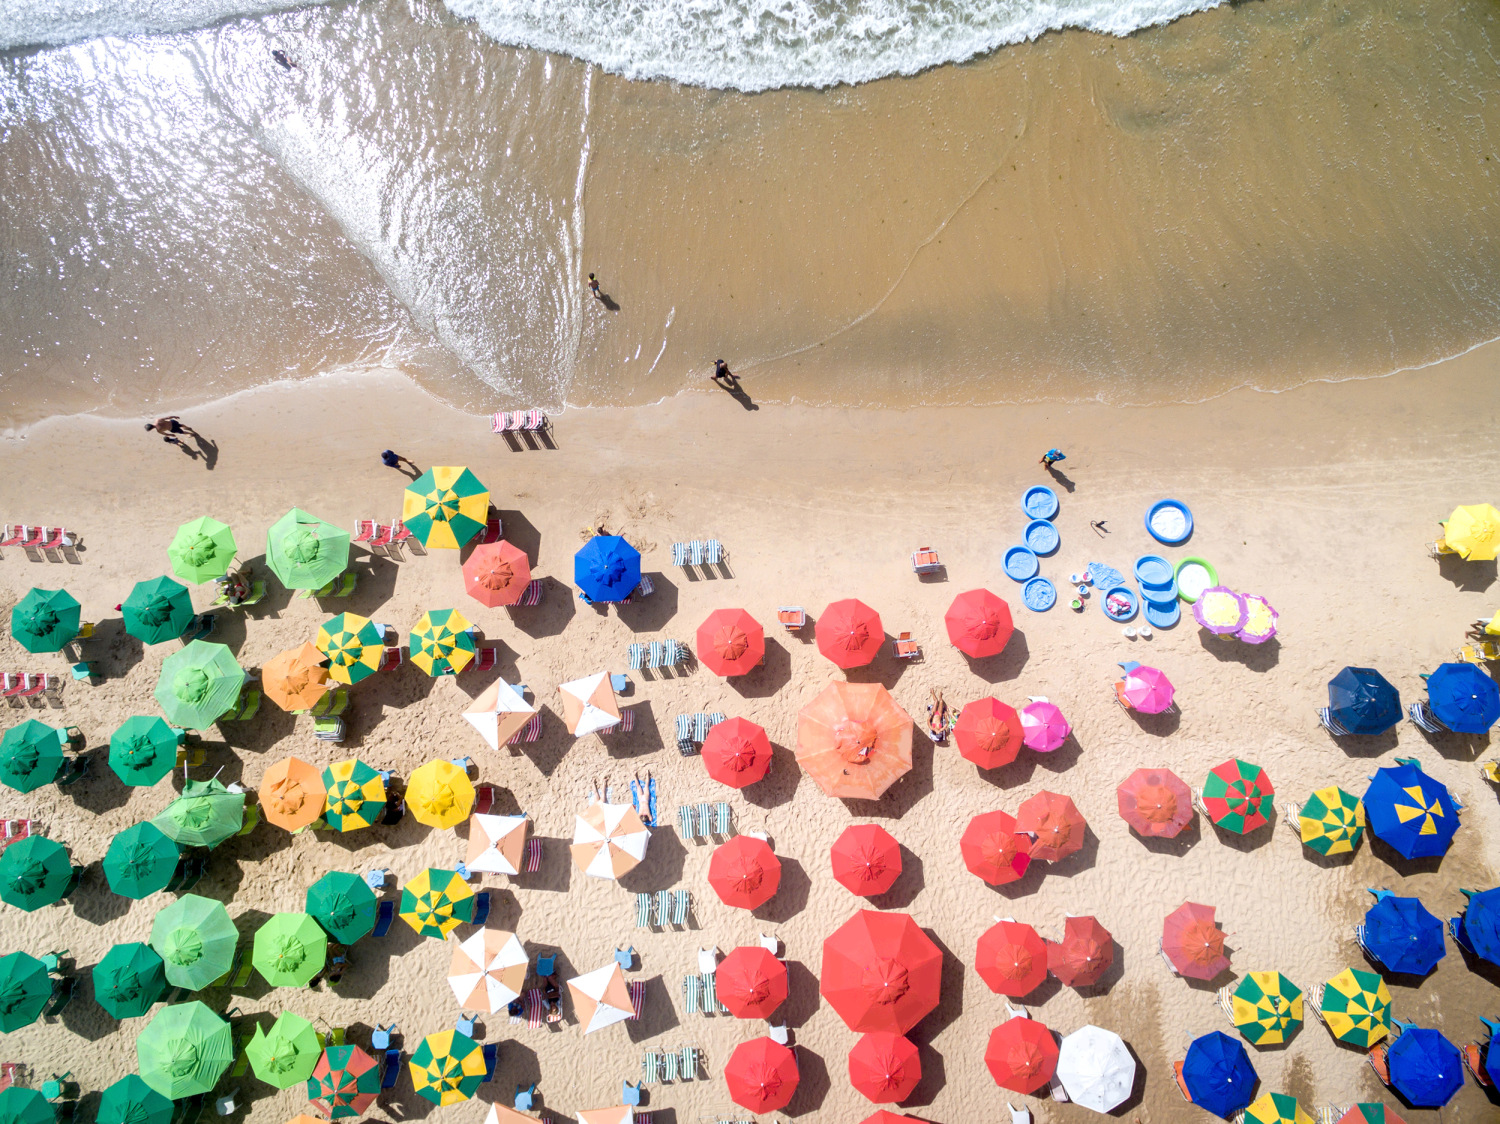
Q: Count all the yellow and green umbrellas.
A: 10